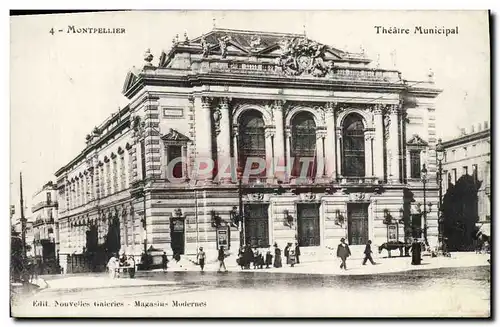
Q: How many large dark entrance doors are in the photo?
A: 3